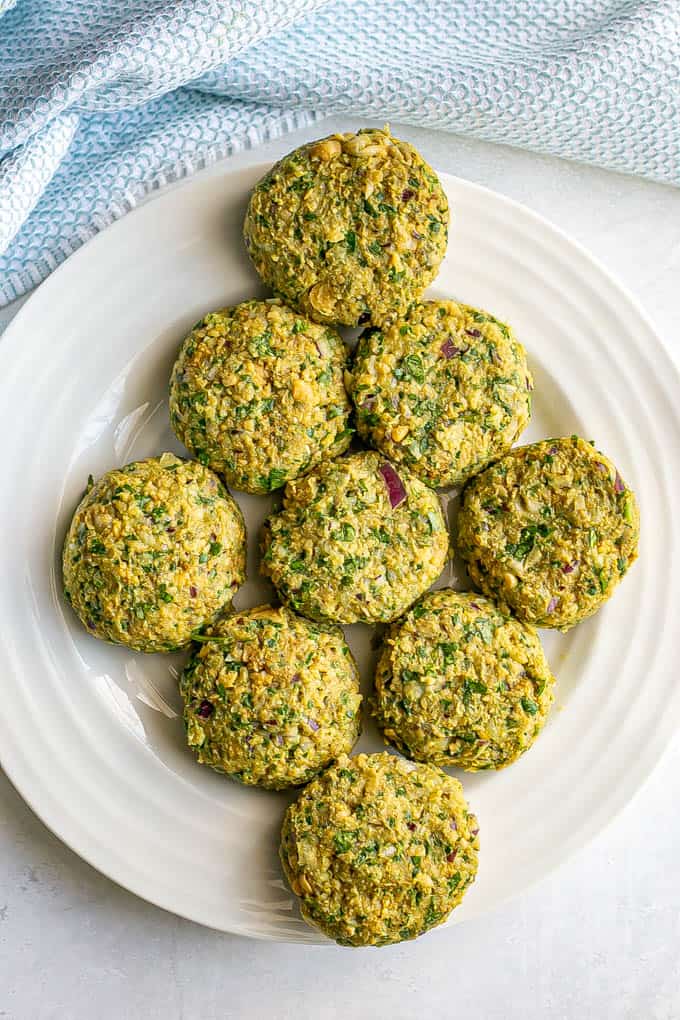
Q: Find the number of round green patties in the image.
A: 9